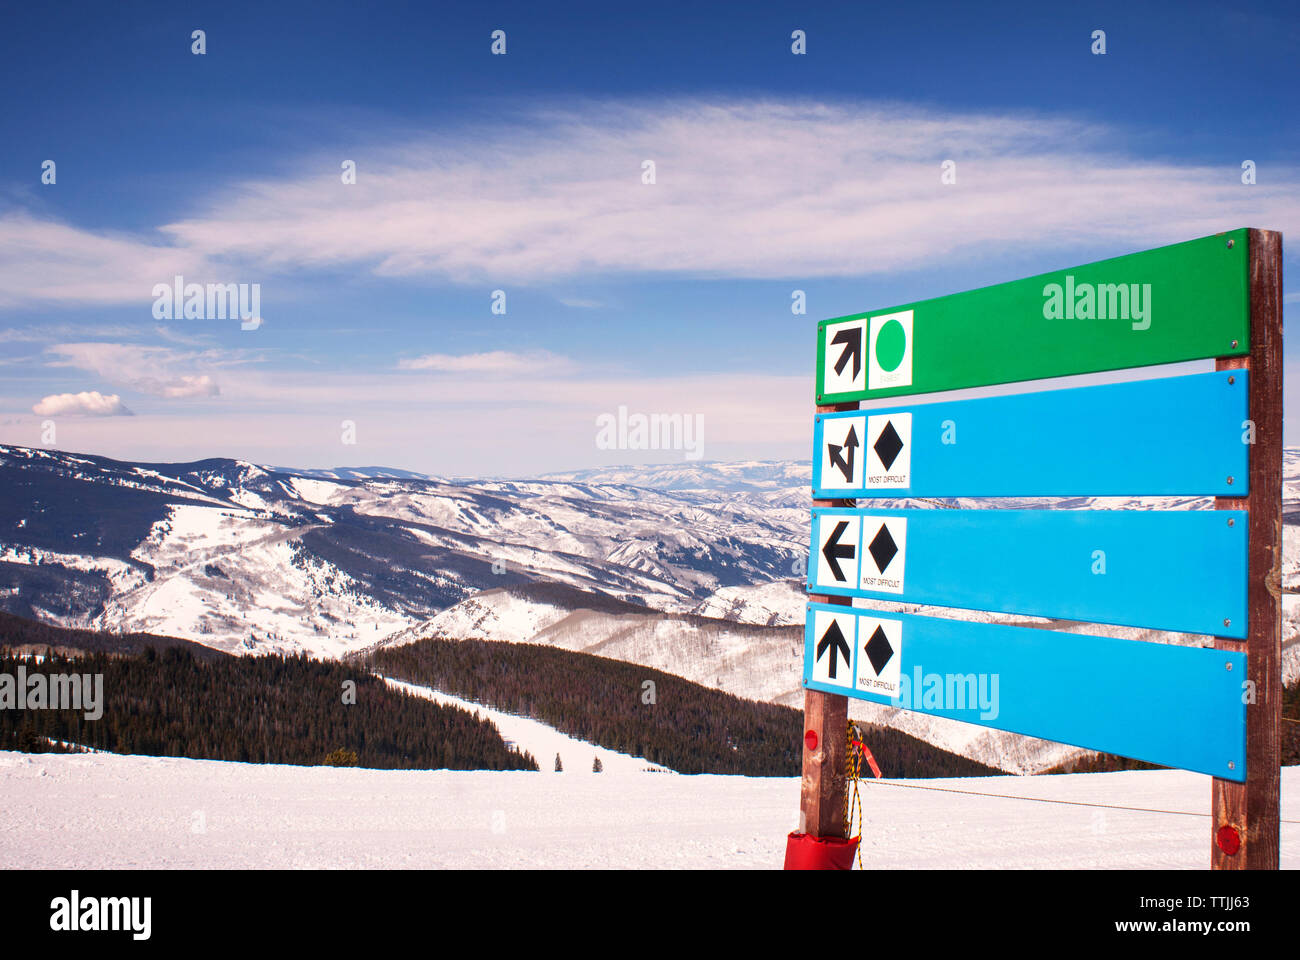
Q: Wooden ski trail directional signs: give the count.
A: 4